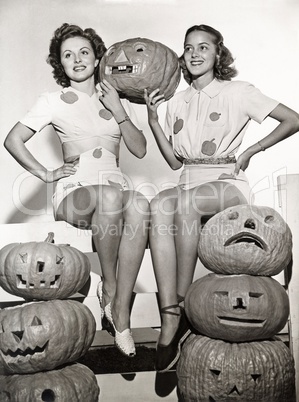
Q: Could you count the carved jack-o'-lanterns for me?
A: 7